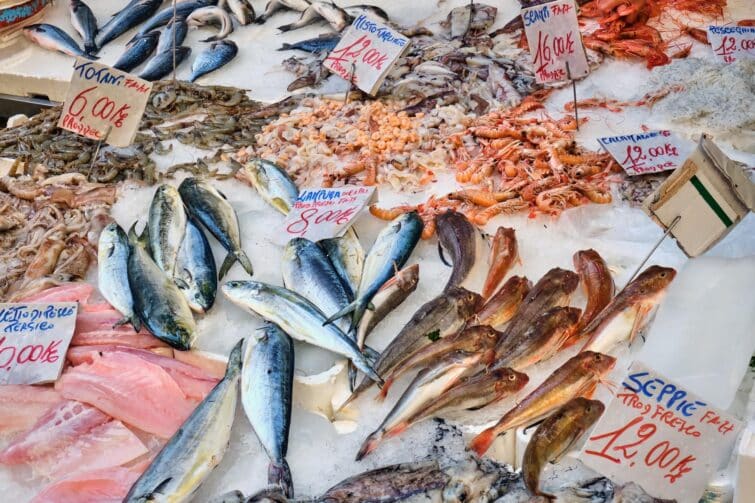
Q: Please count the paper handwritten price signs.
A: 8